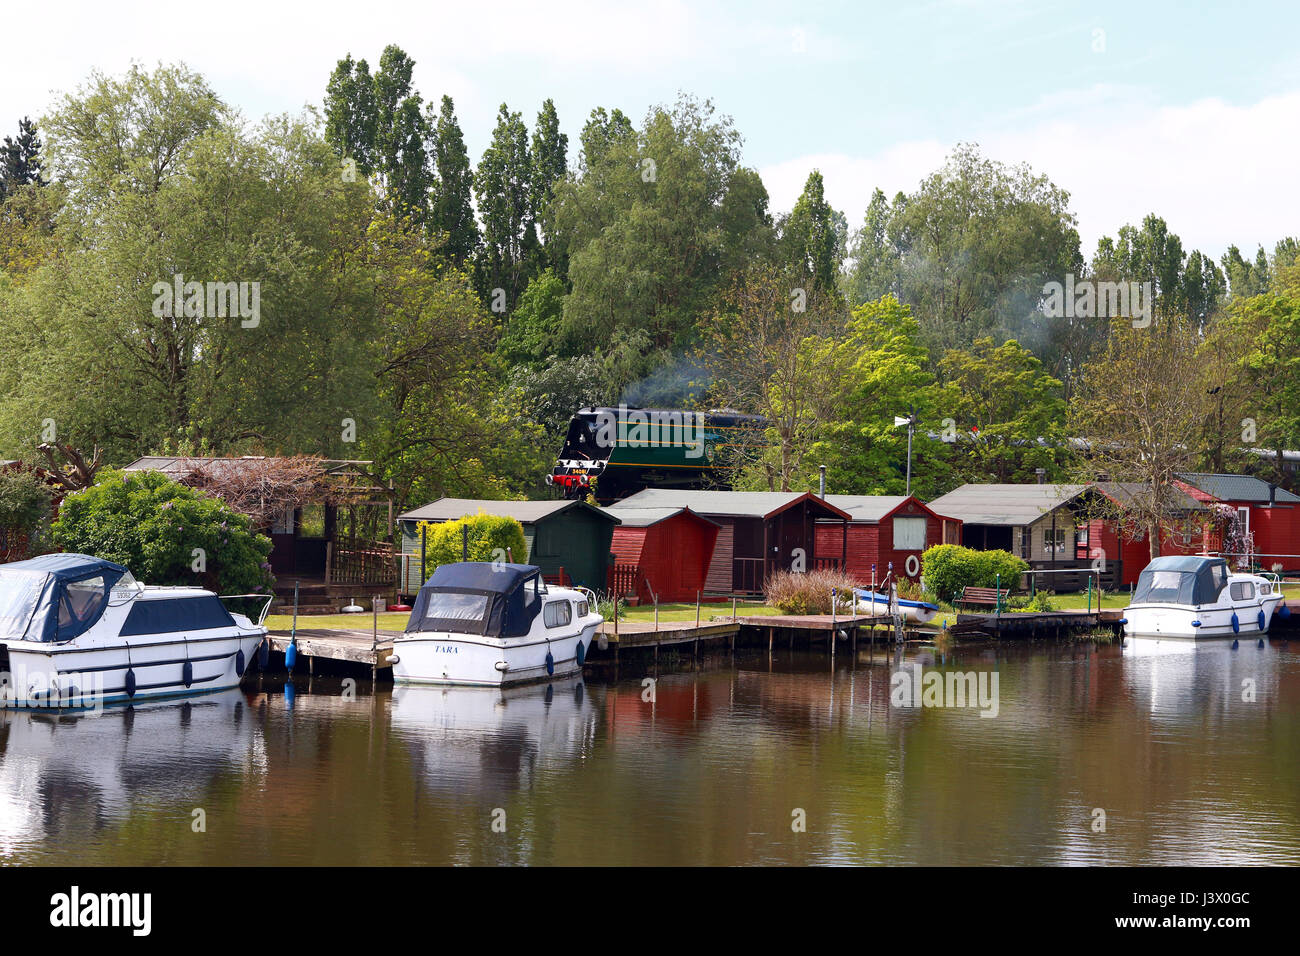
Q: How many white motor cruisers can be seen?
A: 3